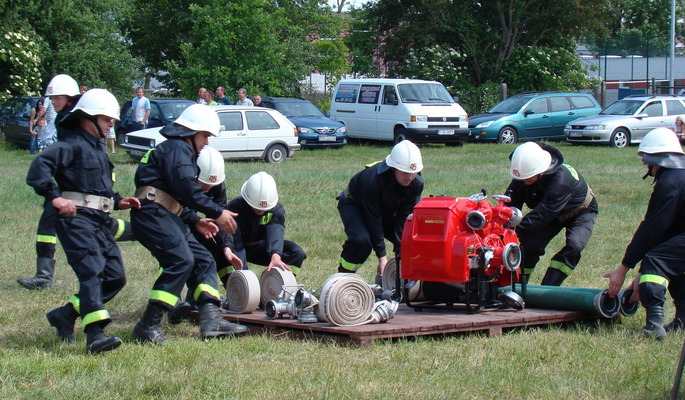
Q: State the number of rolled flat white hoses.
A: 4